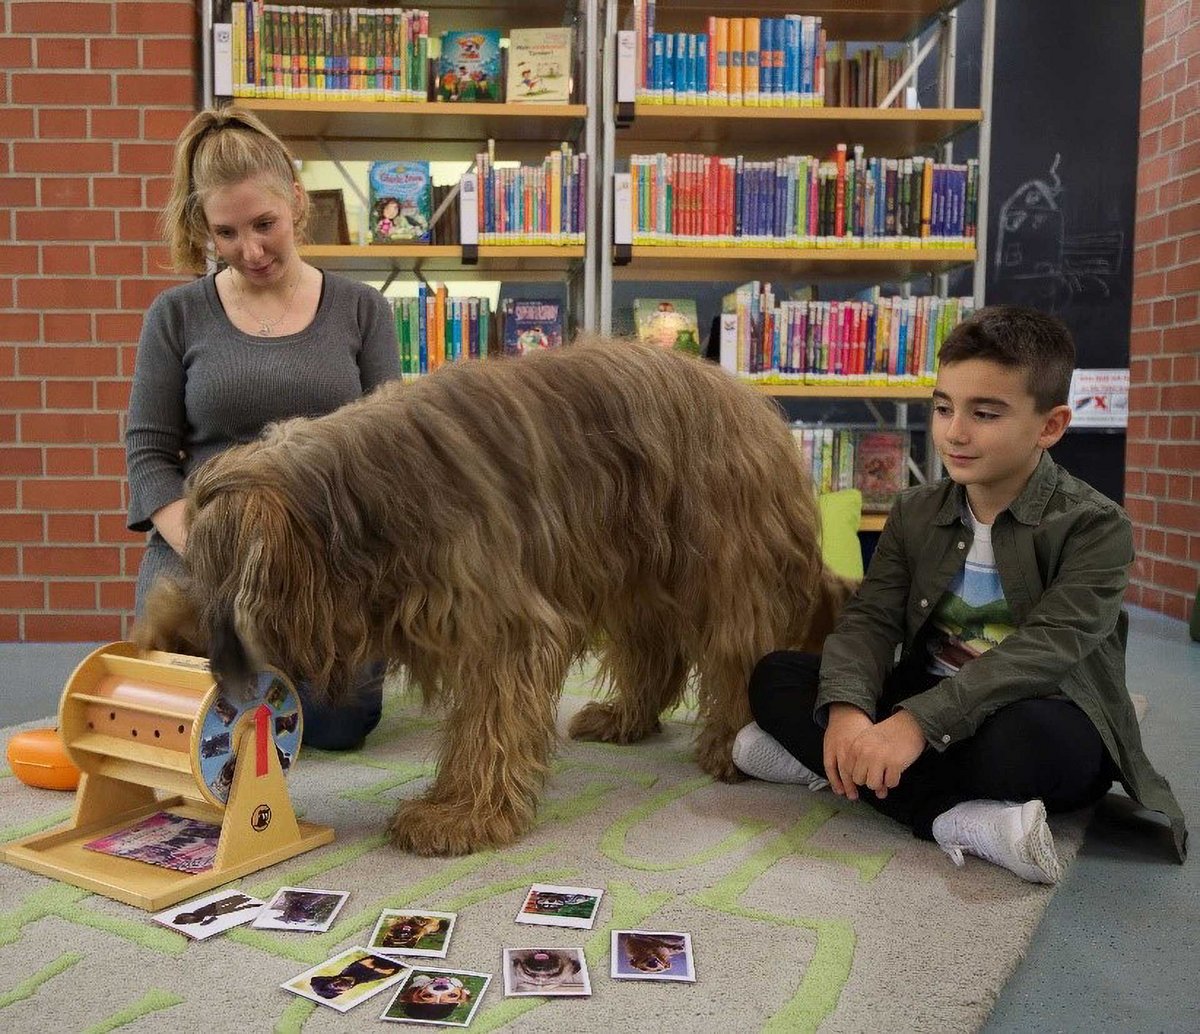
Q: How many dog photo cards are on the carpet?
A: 8